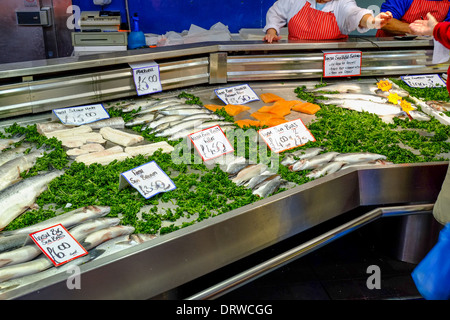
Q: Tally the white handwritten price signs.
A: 9